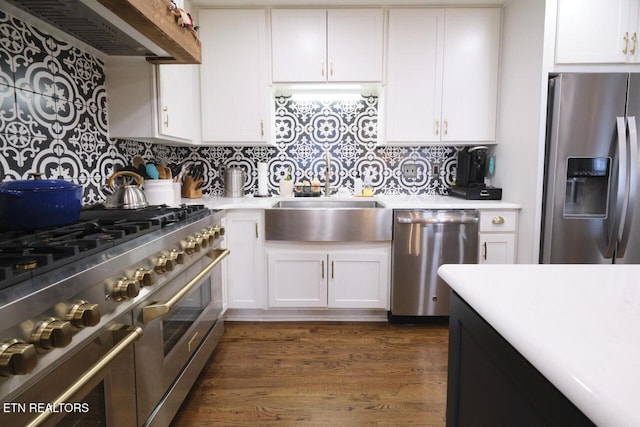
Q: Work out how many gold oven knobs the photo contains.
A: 12